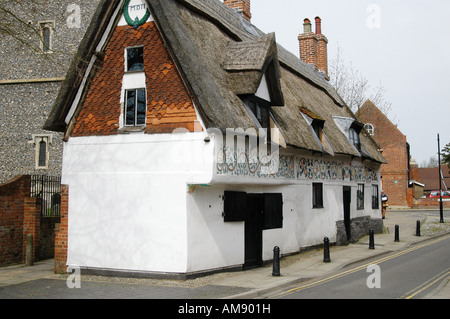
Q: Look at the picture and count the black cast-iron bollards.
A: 5